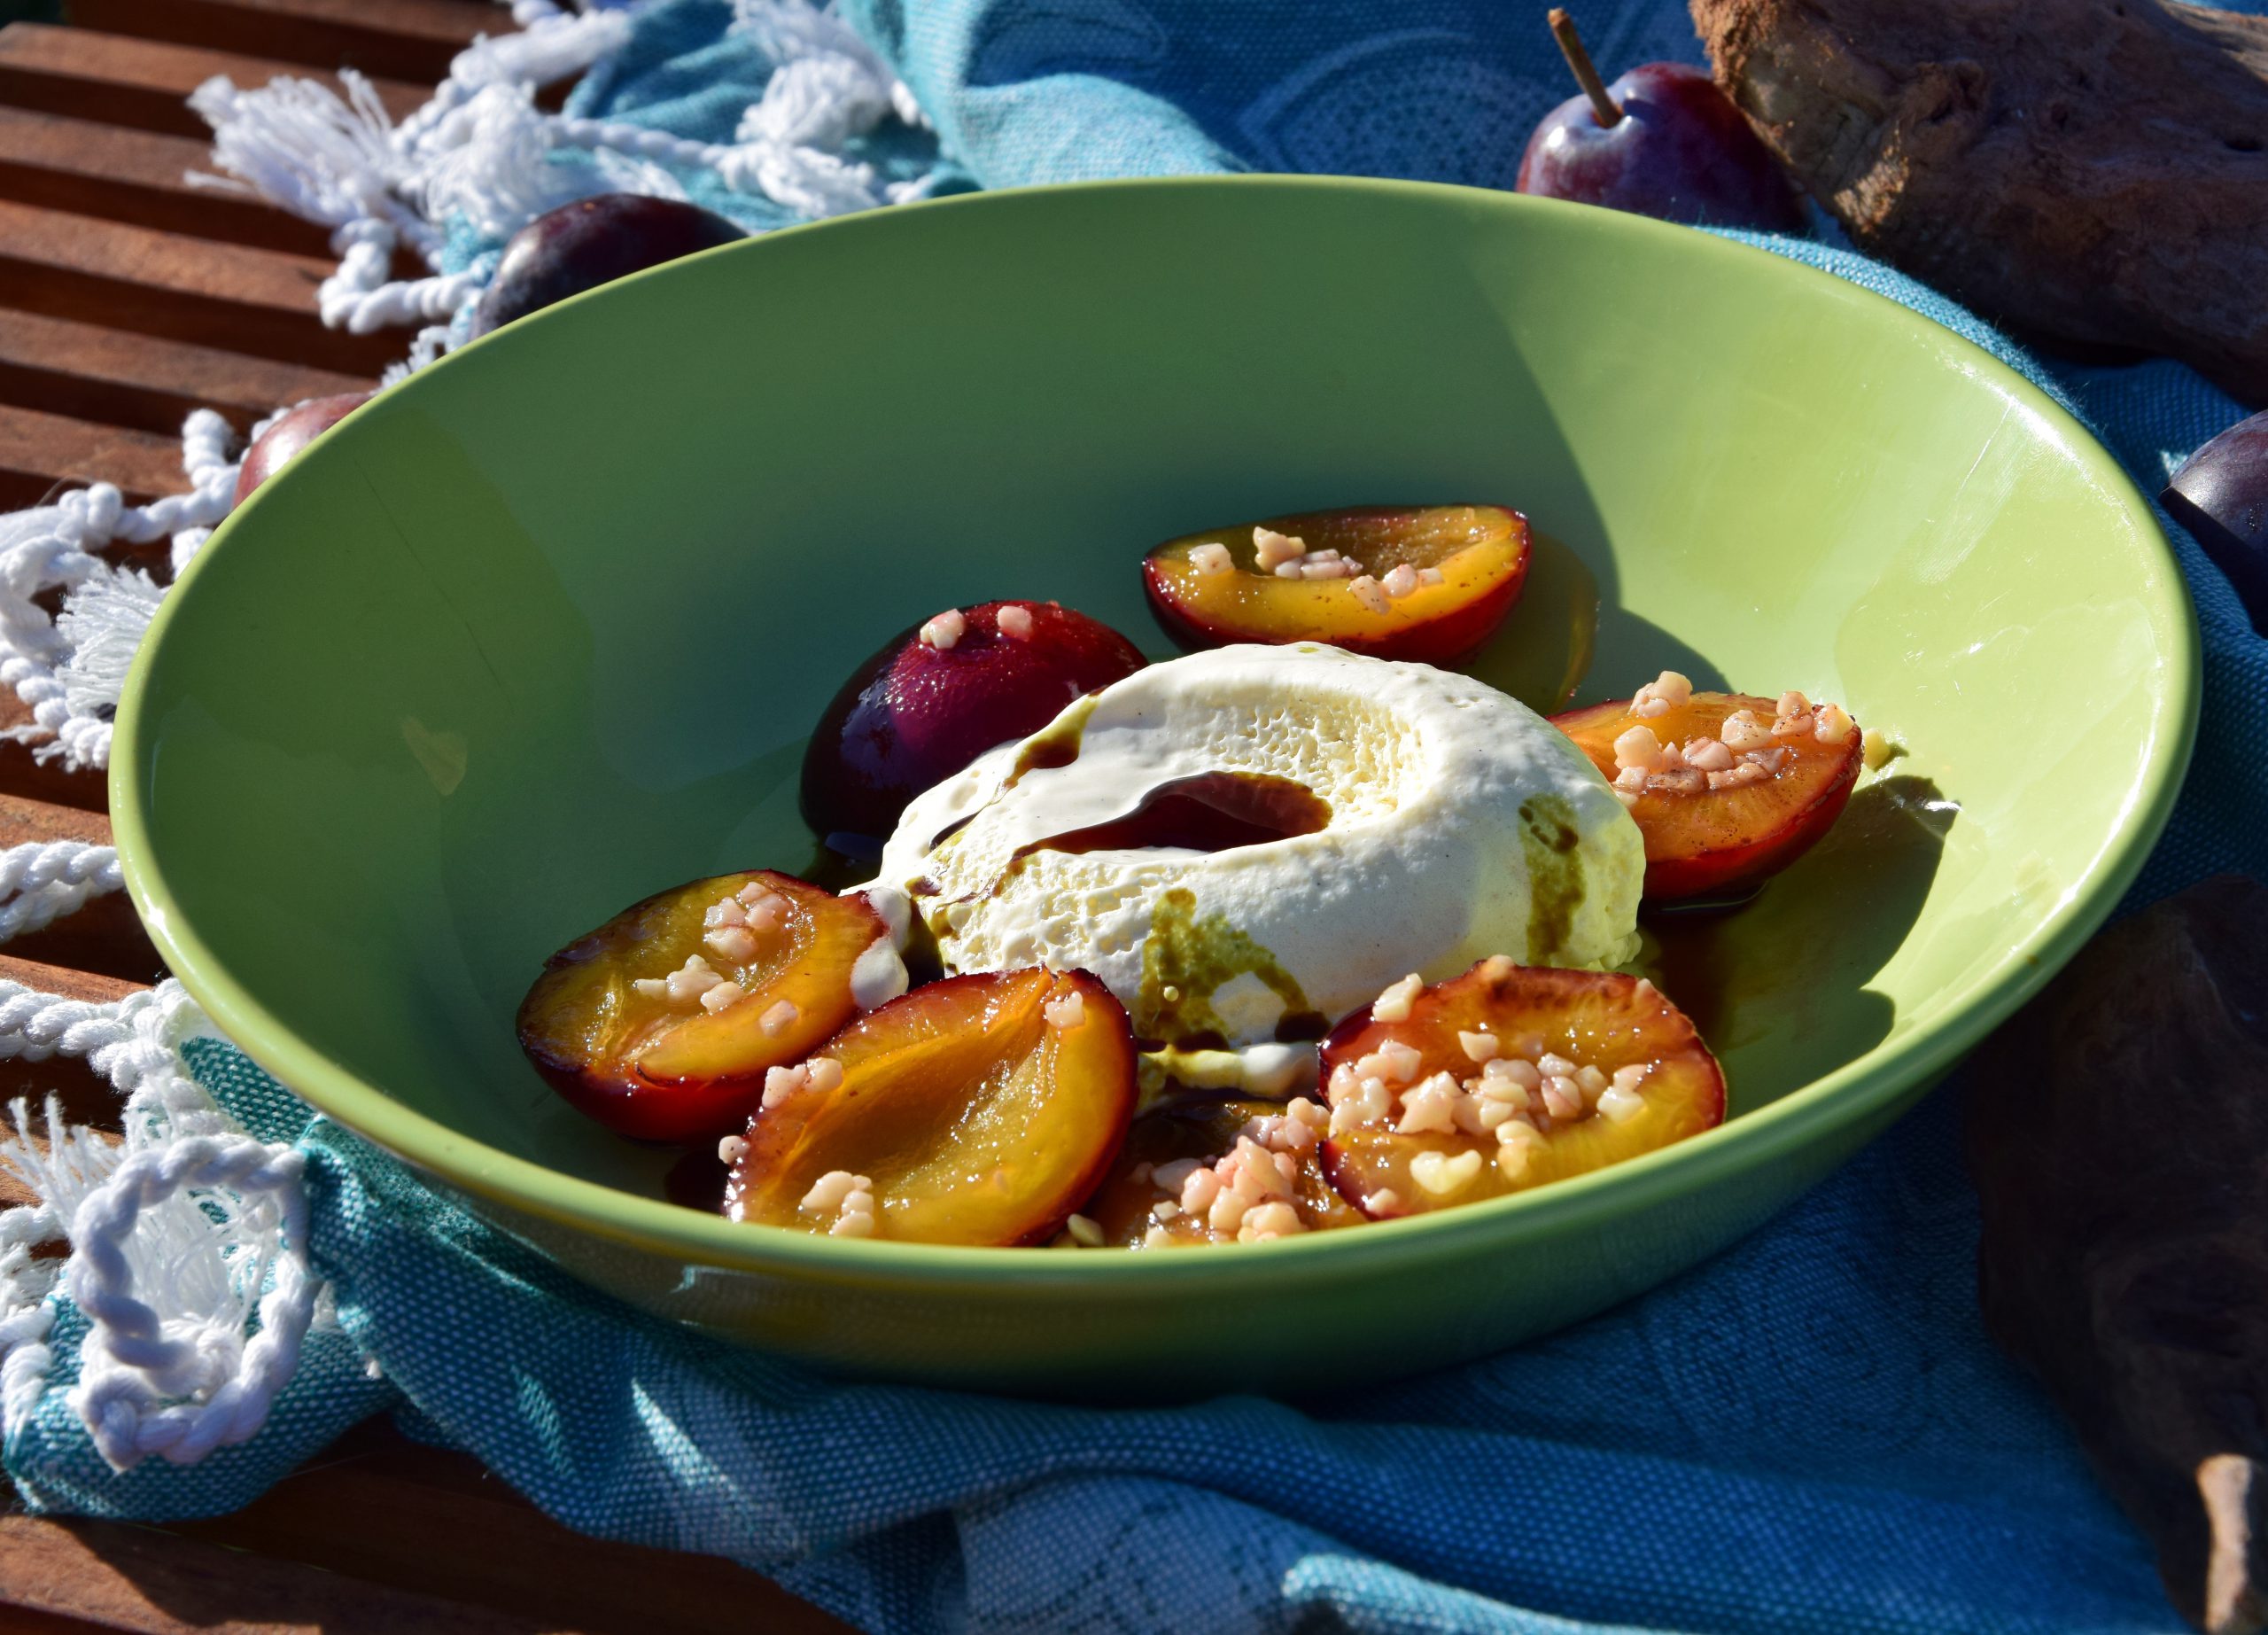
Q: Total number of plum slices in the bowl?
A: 7